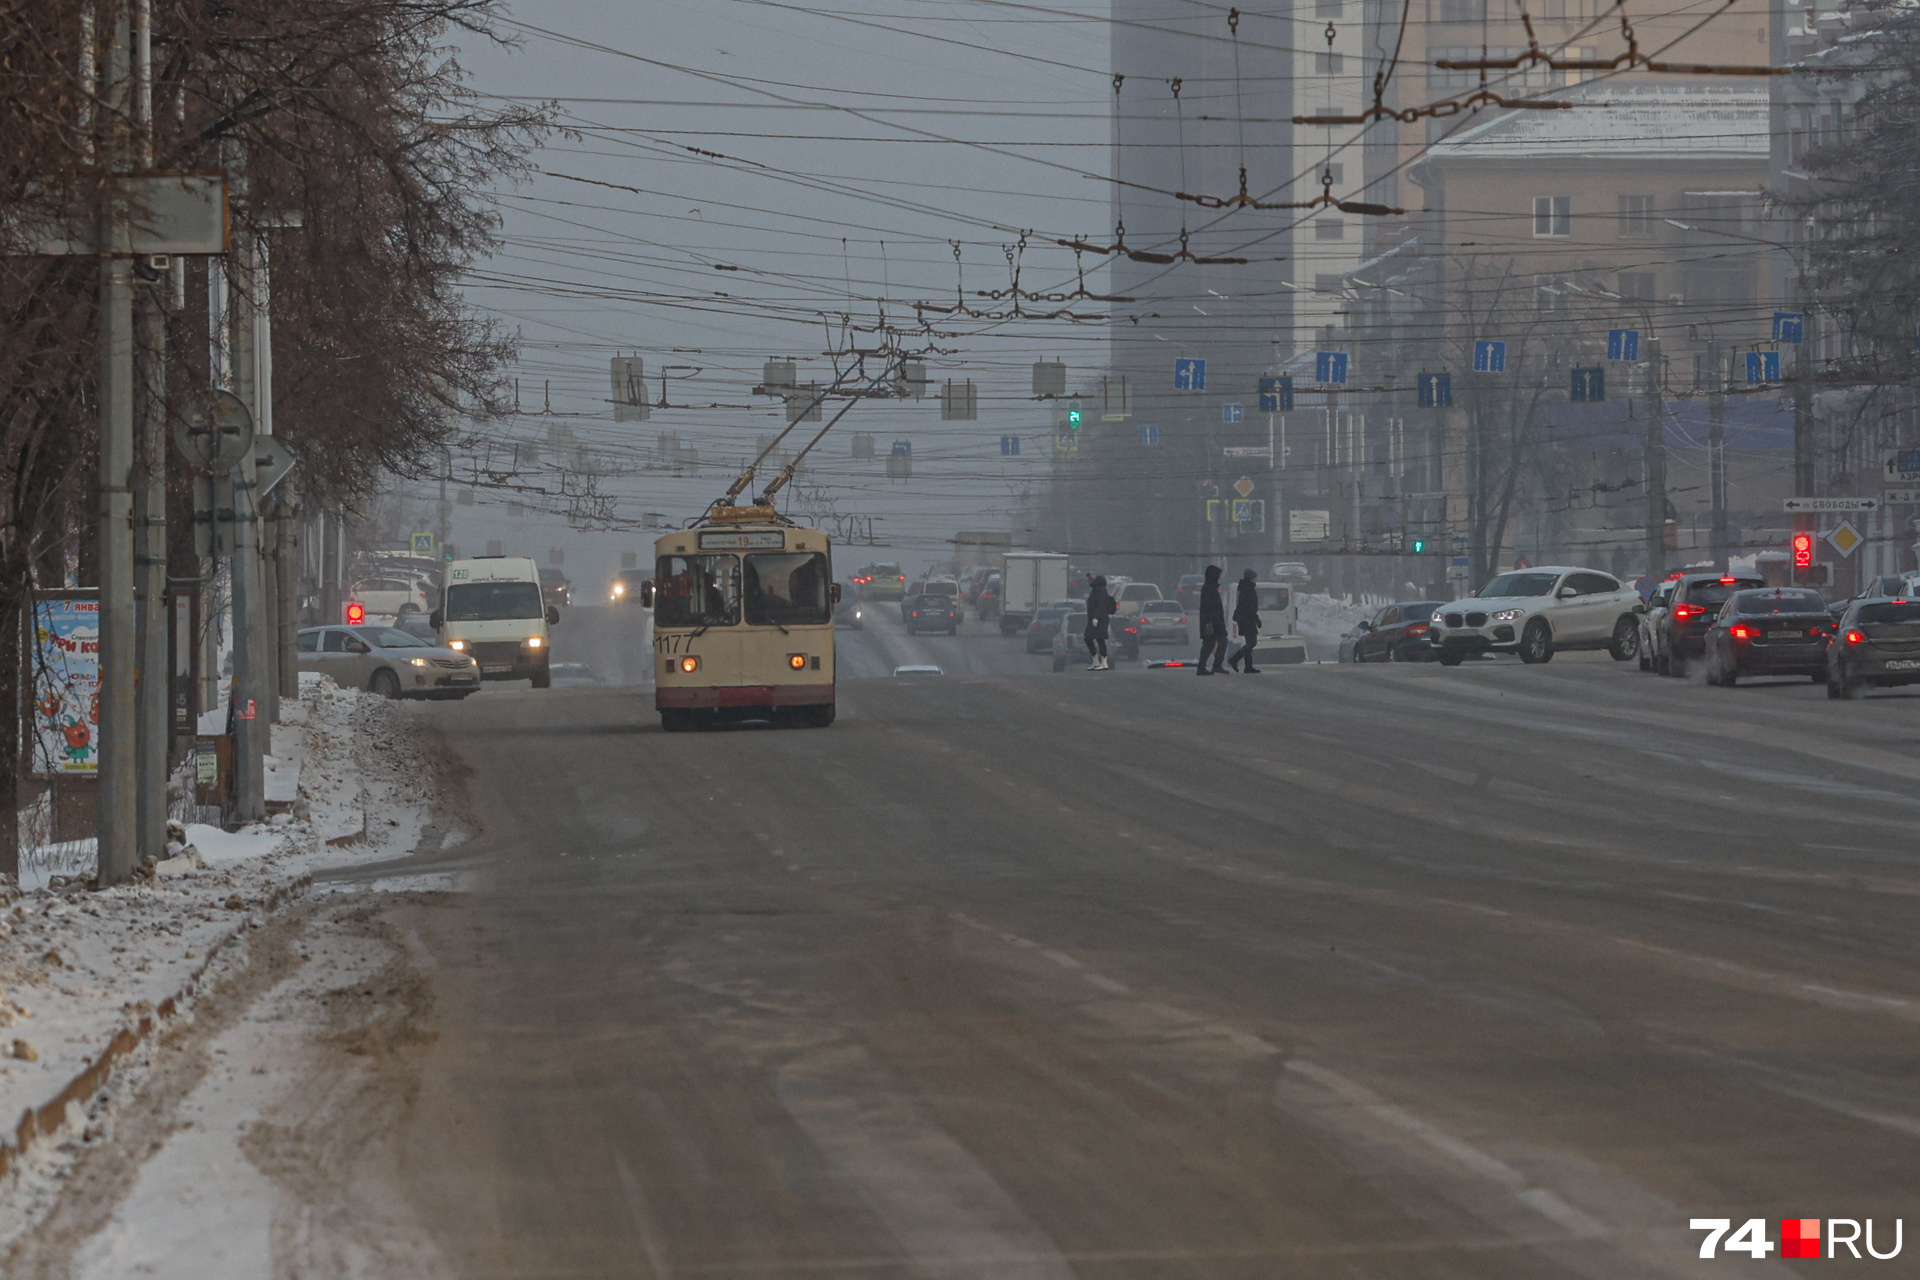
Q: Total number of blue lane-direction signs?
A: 13